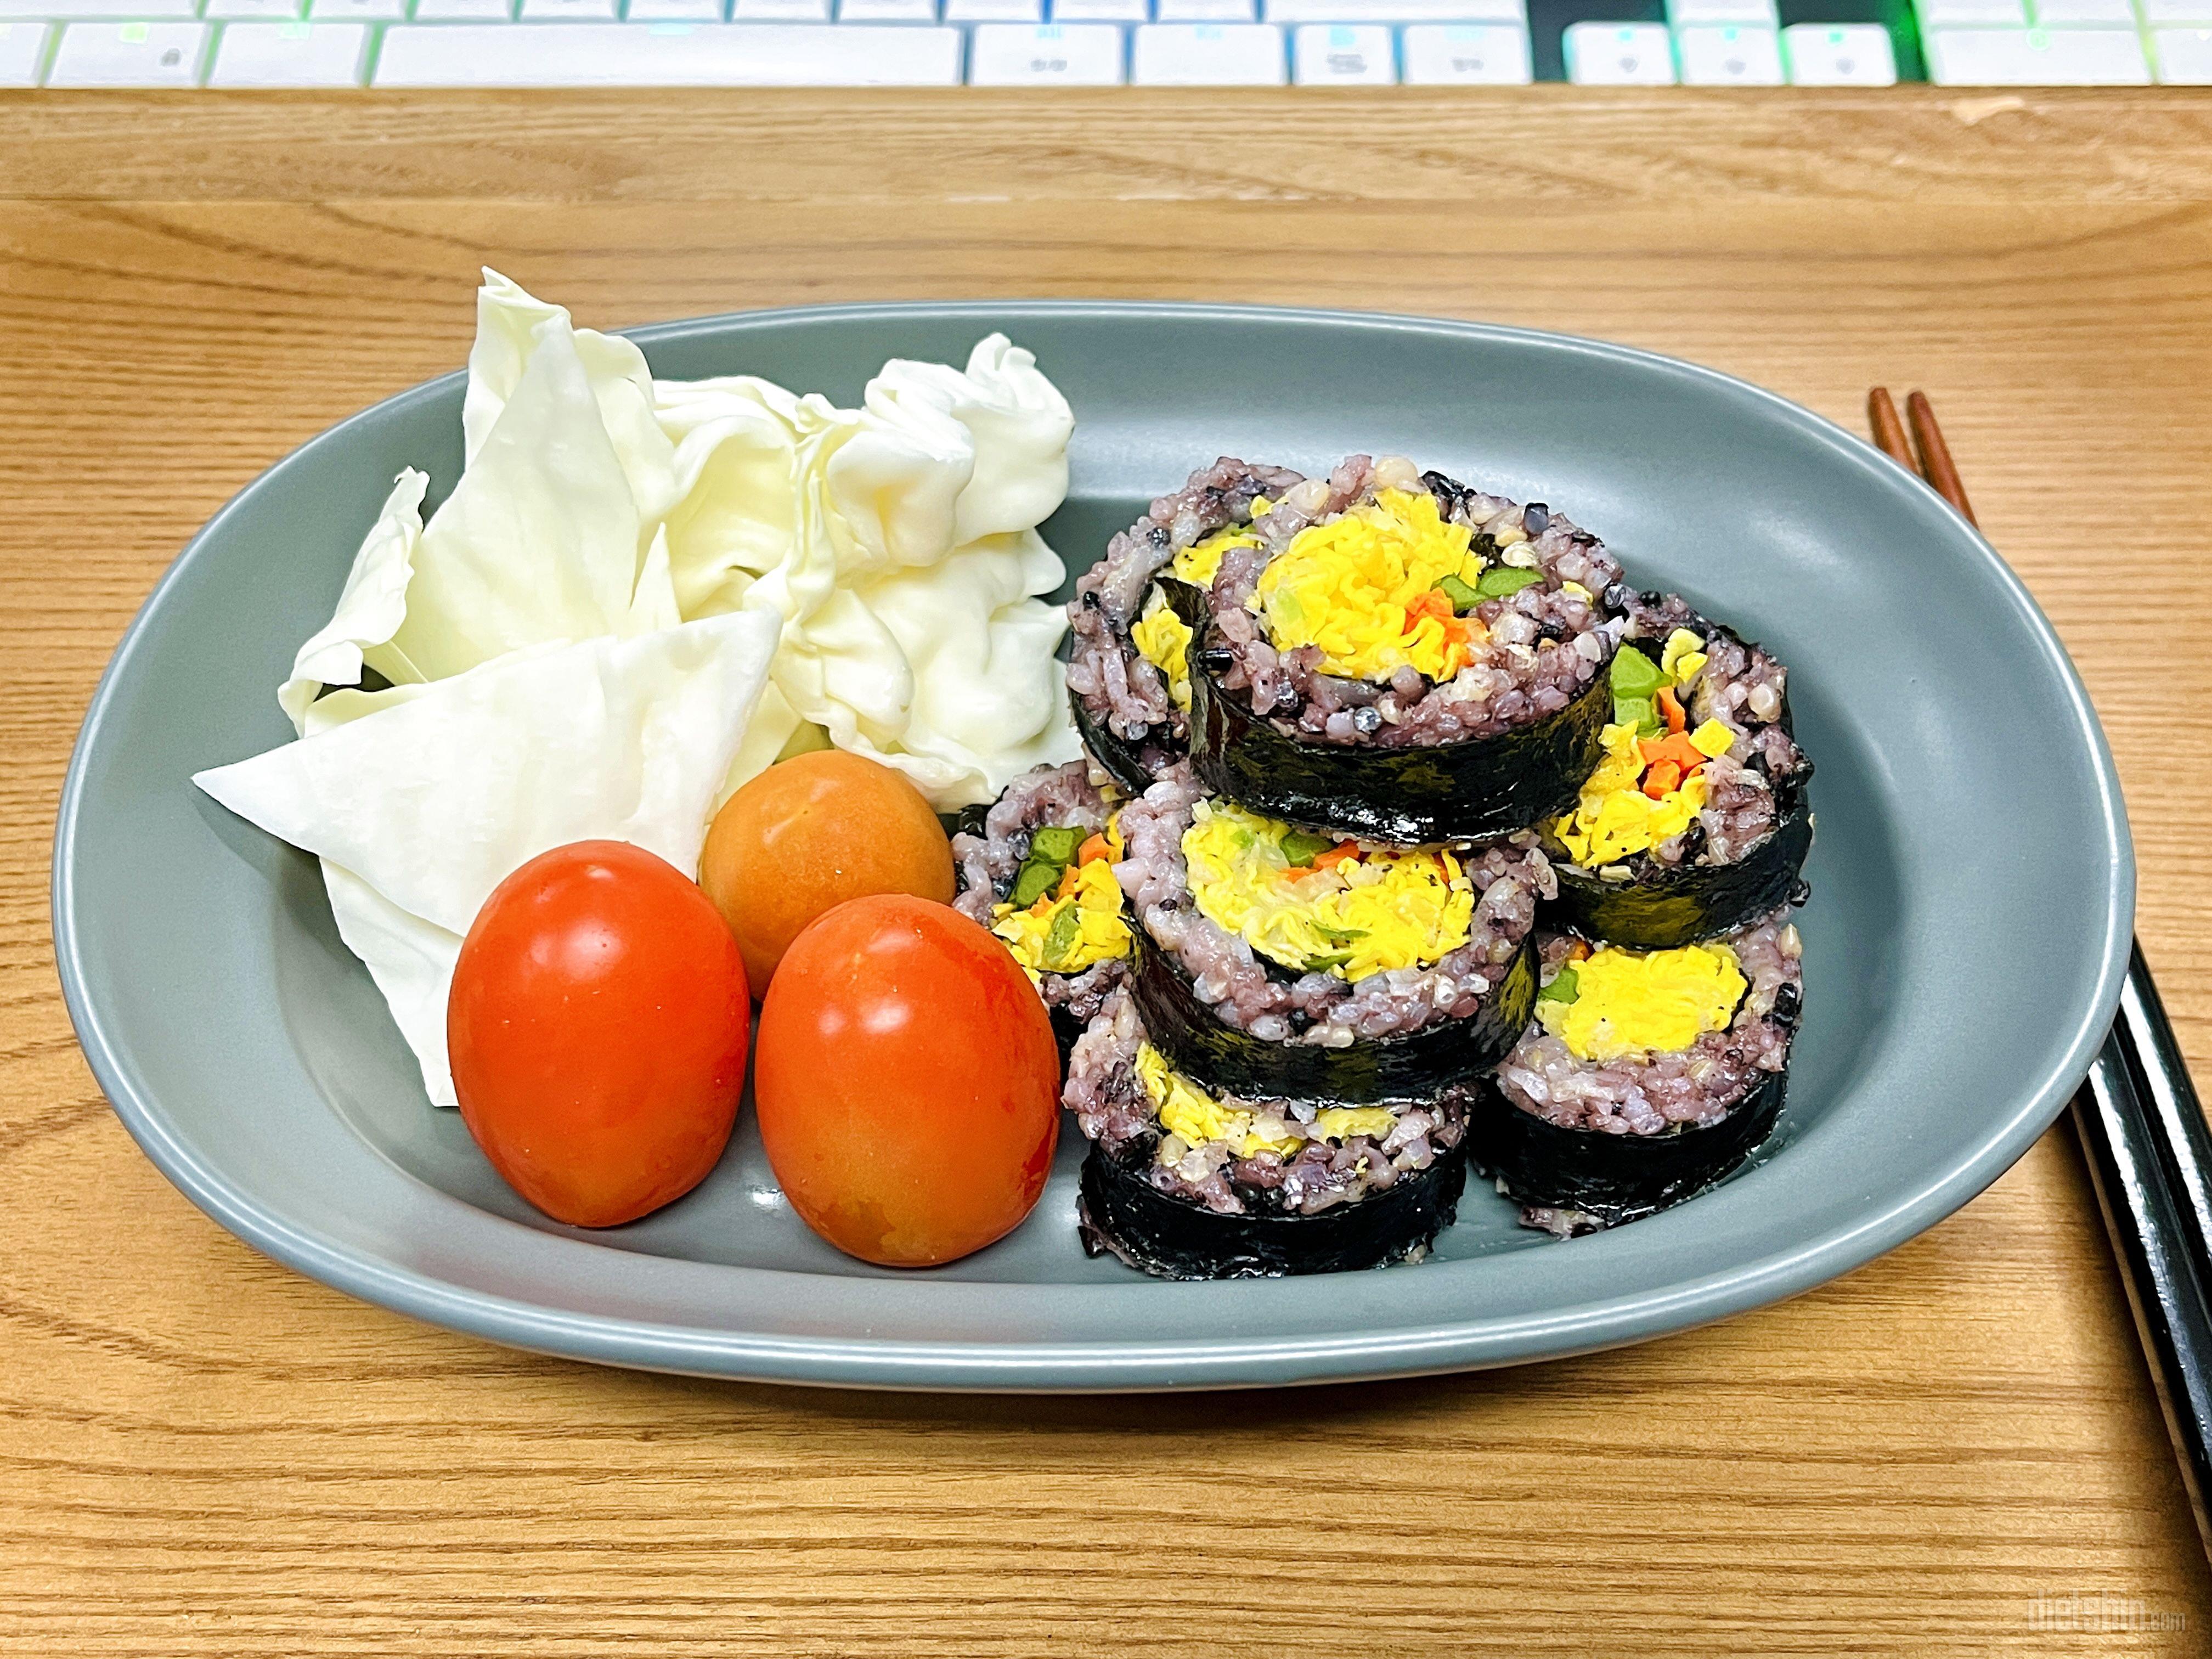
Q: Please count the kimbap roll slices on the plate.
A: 7